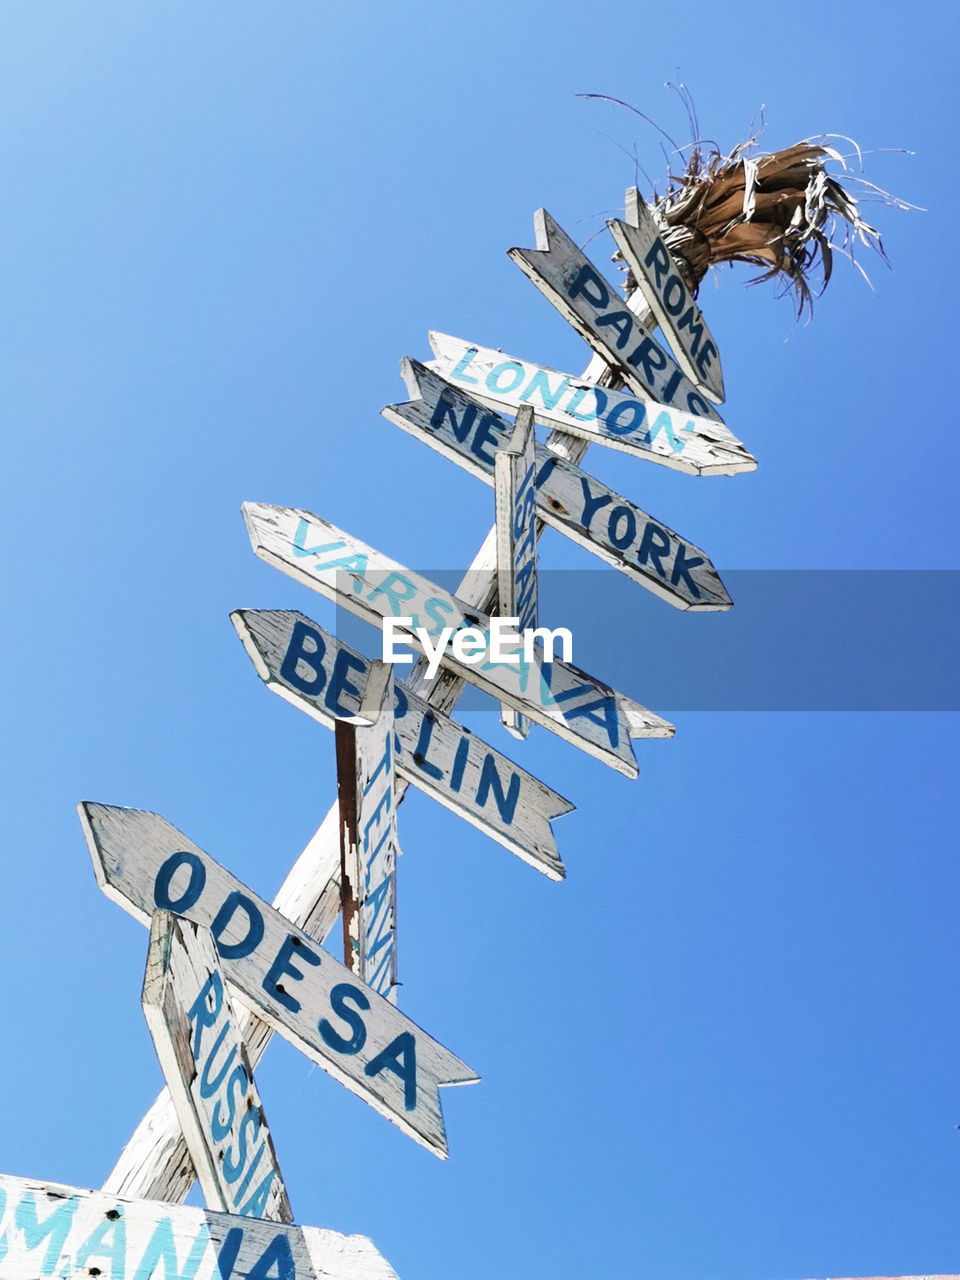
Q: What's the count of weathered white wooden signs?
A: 11